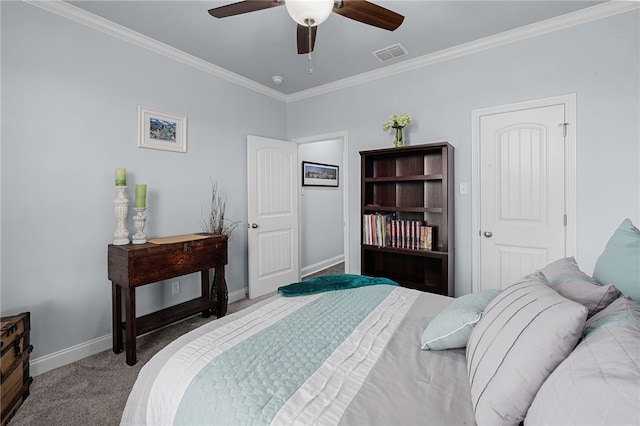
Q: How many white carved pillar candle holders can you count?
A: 2